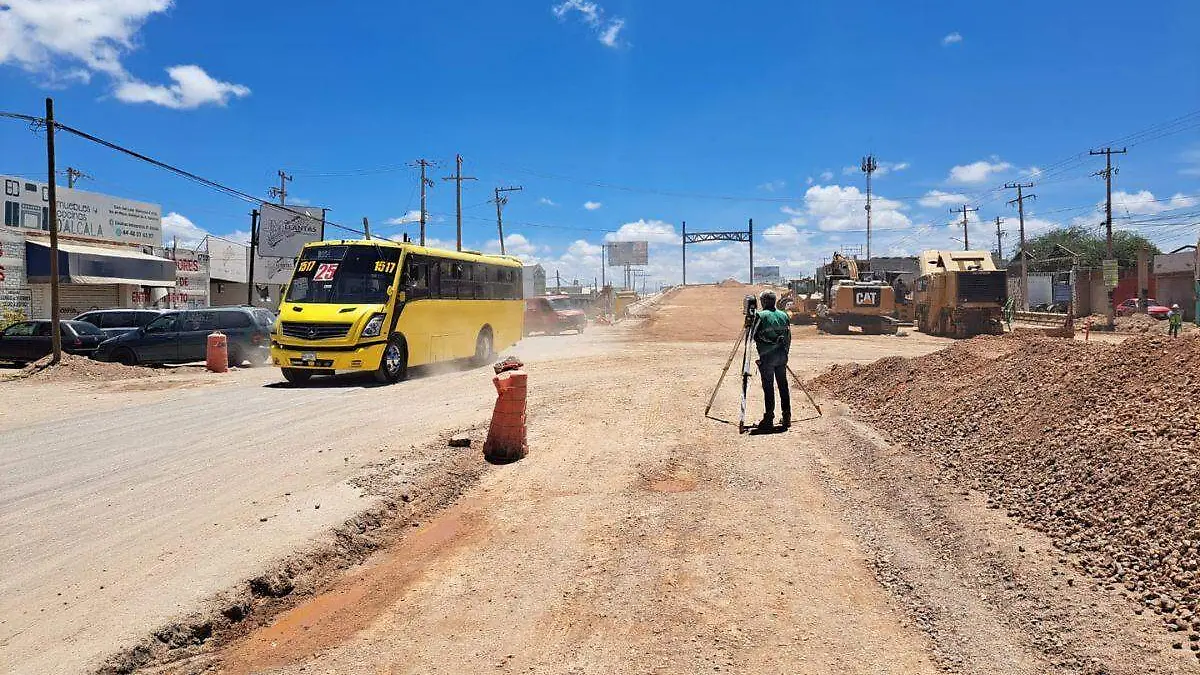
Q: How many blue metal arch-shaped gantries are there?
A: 1